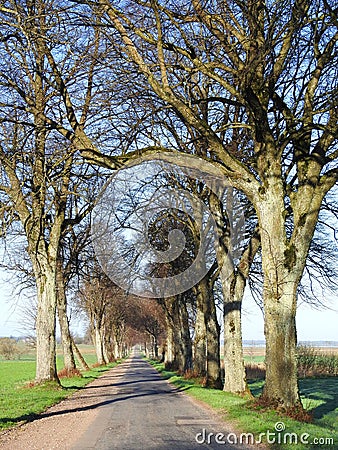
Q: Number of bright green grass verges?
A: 2